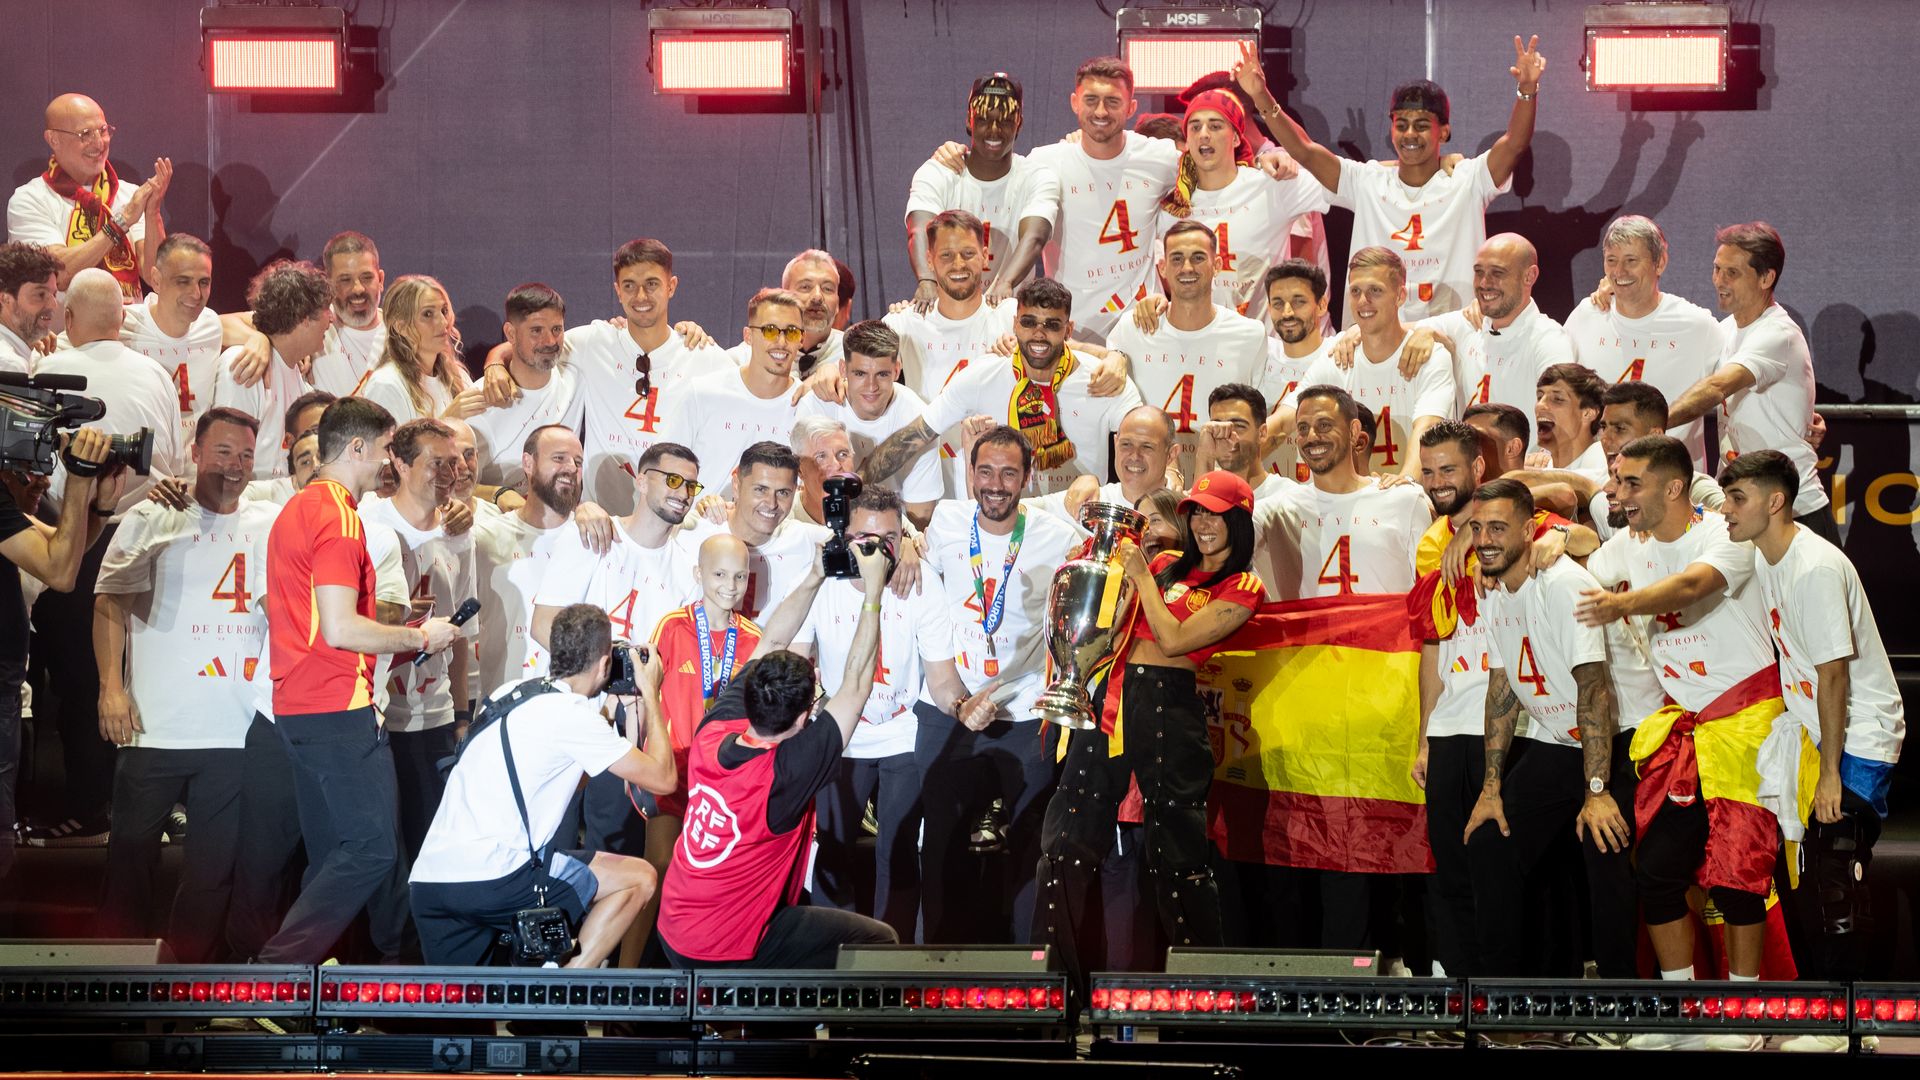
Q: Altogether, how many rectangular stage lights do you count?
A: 4